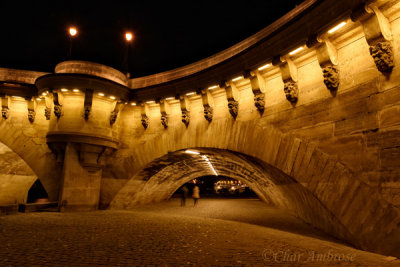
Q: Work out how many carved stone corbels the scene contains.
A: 15